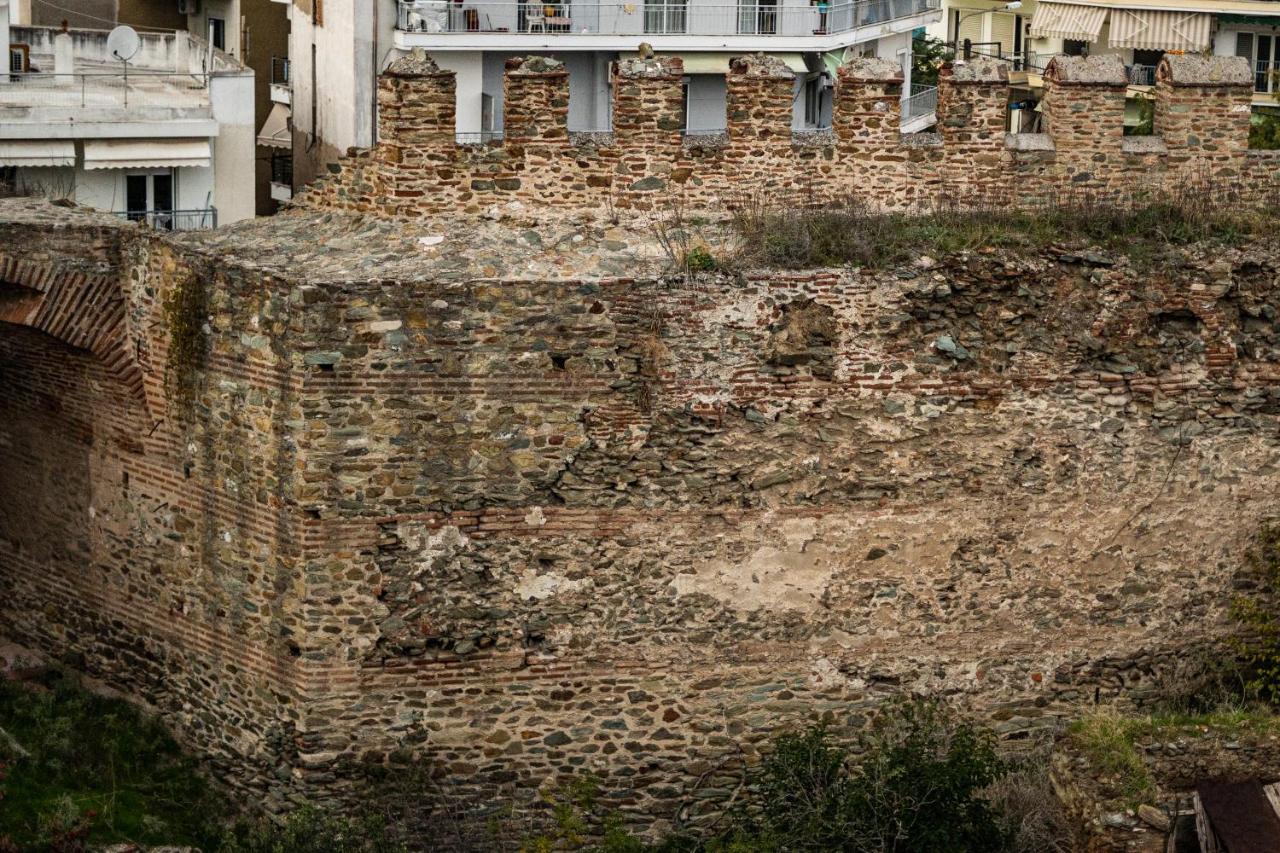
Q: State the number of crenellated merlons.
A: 8